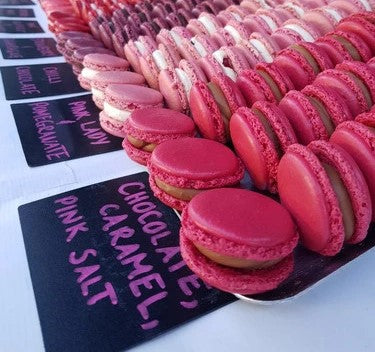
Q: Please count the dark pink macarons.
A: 14